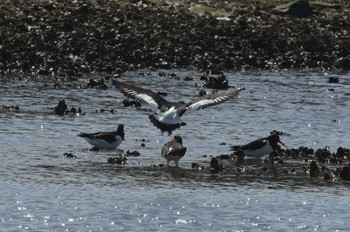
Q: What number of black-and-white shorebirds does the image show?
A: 4